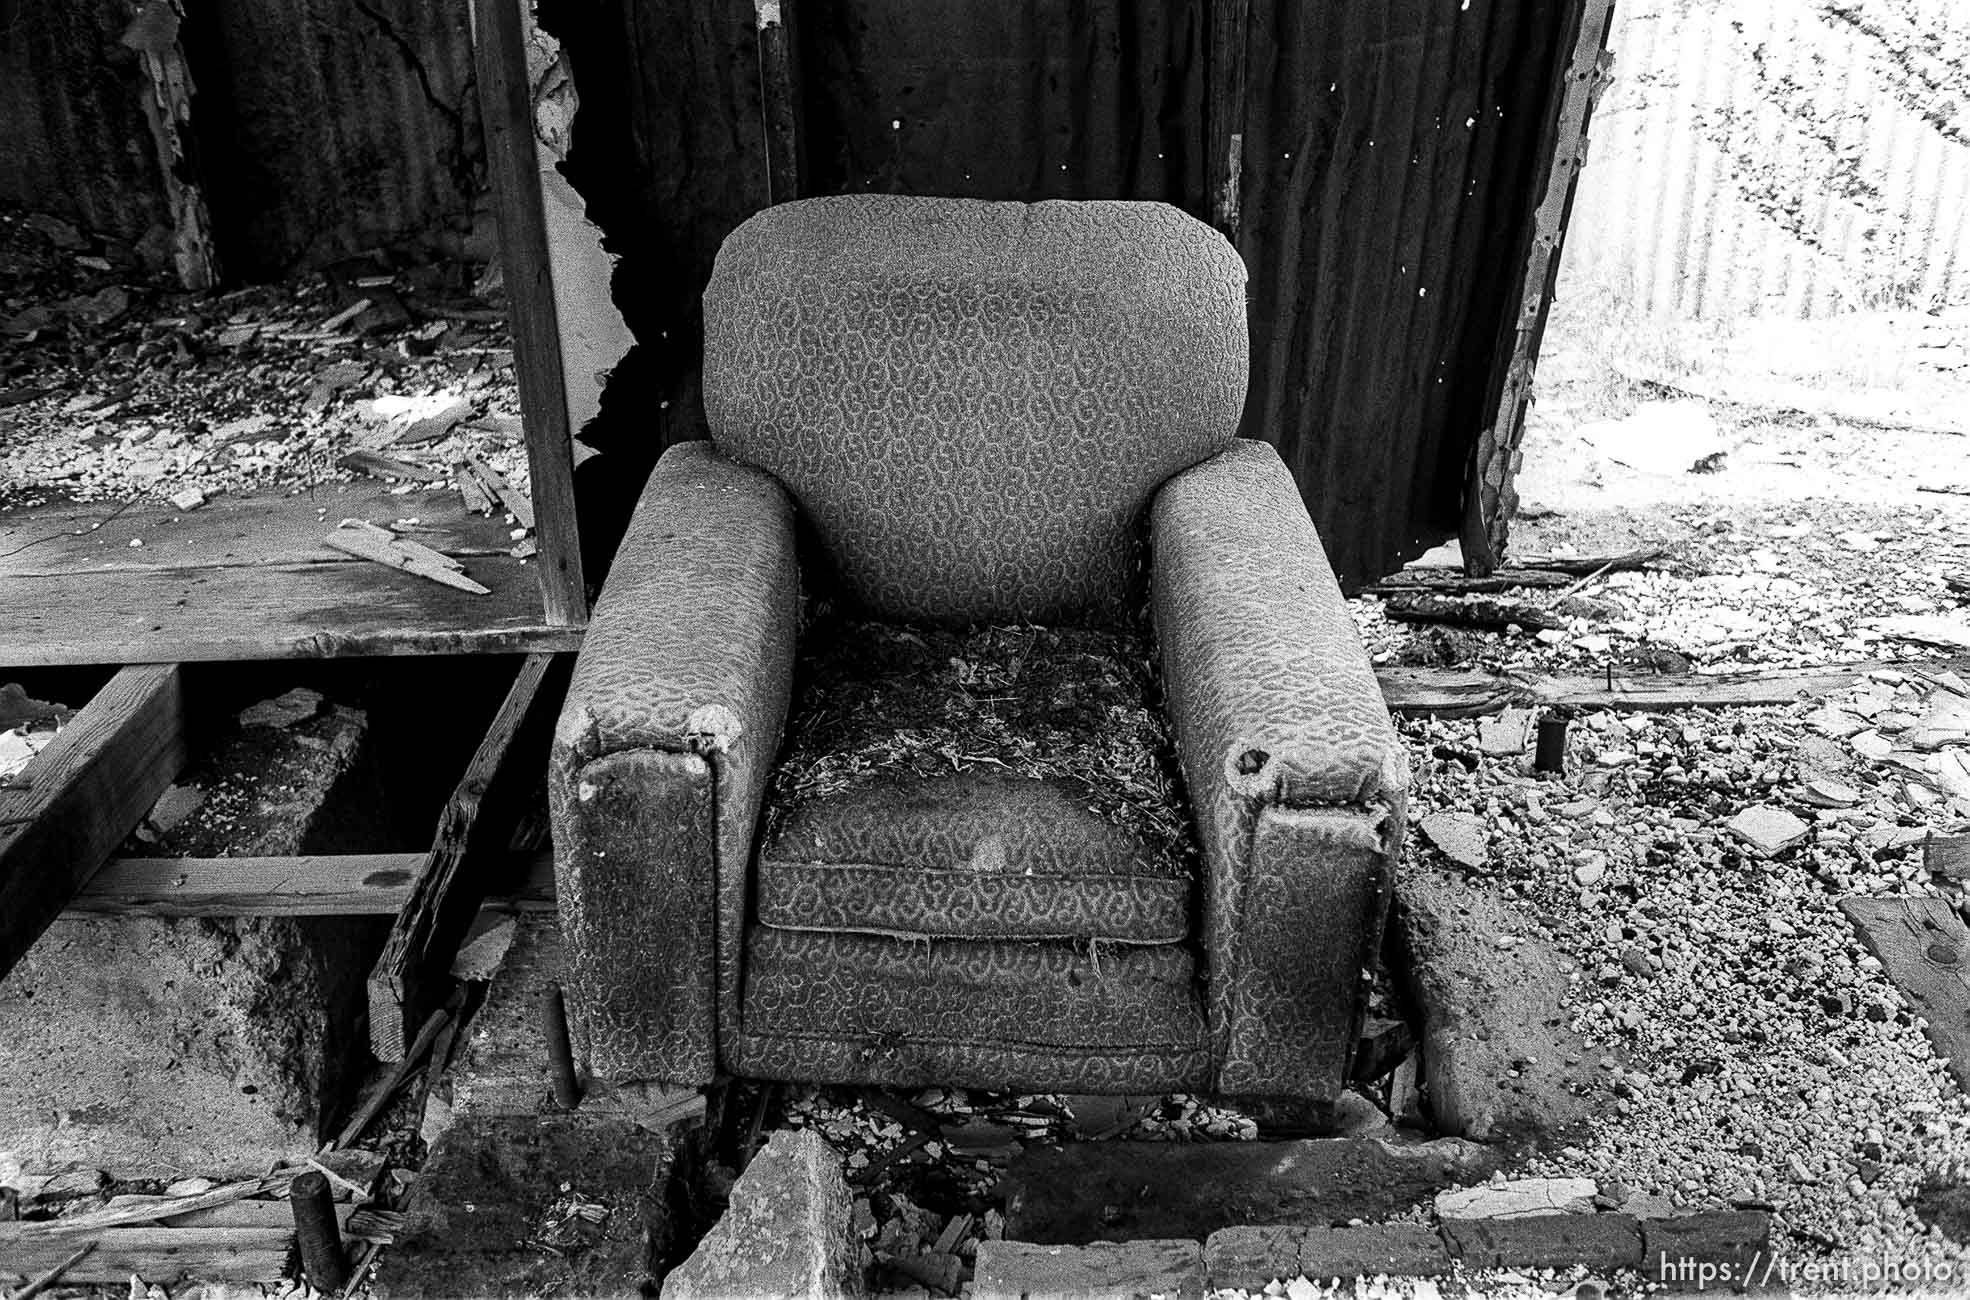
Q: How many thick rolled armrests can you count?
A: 2